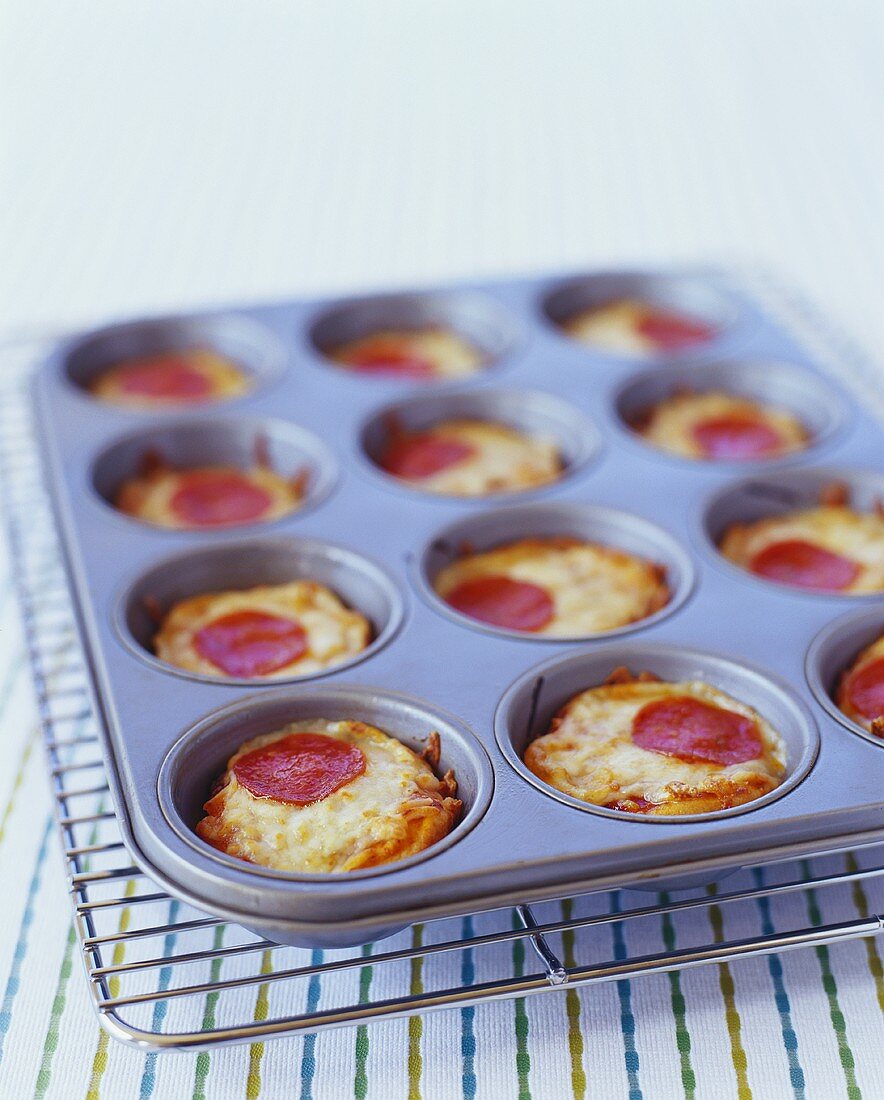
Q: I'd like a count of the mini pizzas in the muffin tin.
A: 12